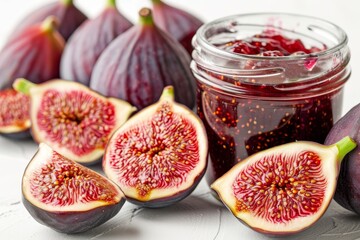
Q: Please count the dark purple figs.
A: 6